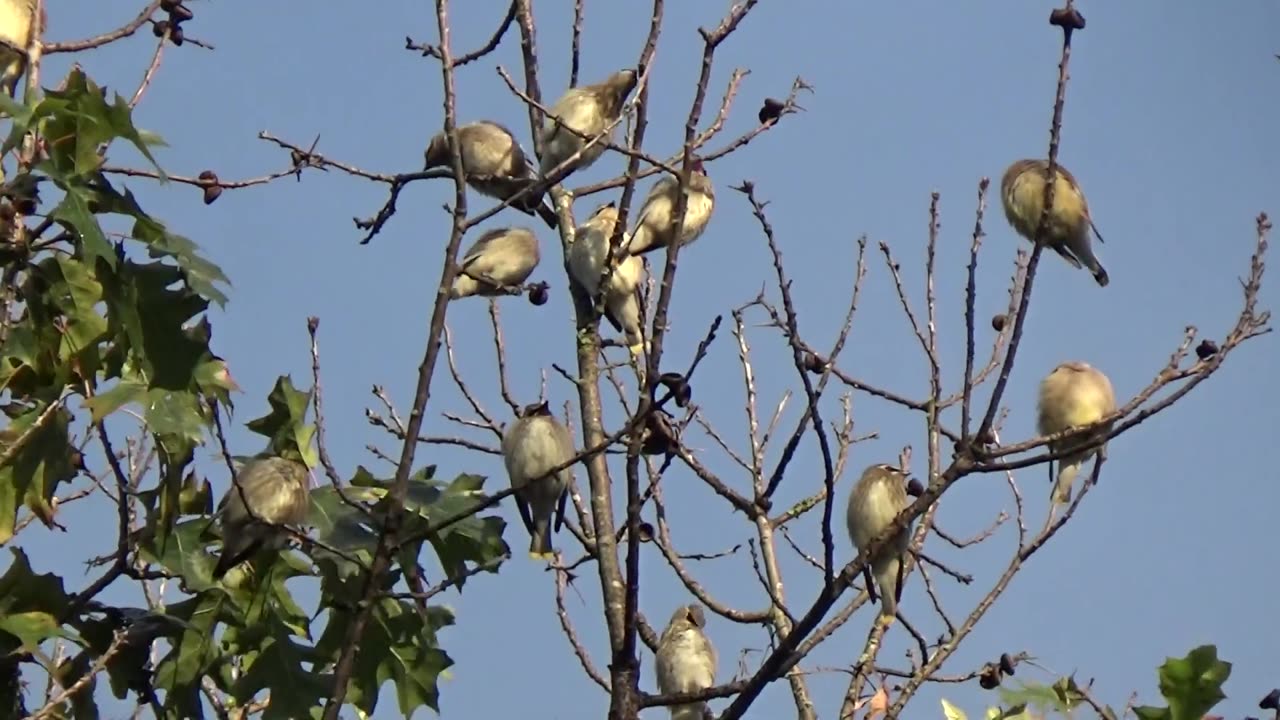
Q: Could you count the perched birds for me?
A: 12